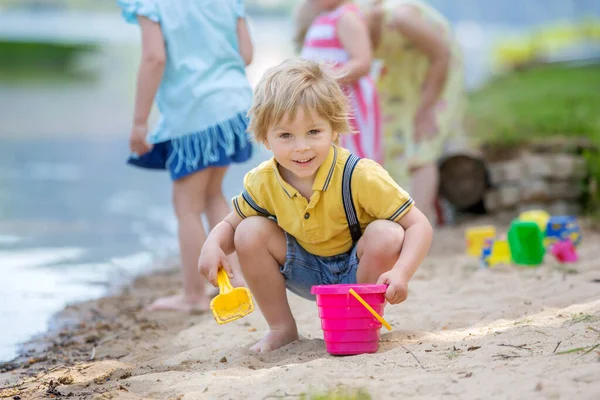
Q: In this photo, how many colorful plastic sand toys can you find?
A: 8